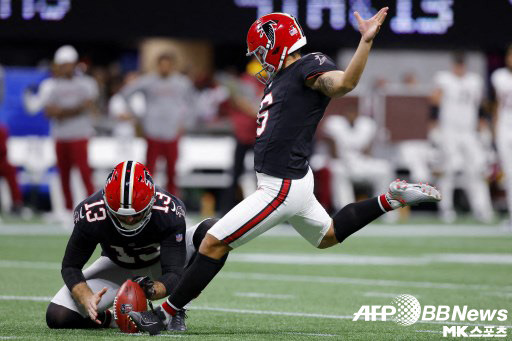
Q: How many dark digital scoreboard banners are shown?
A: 1